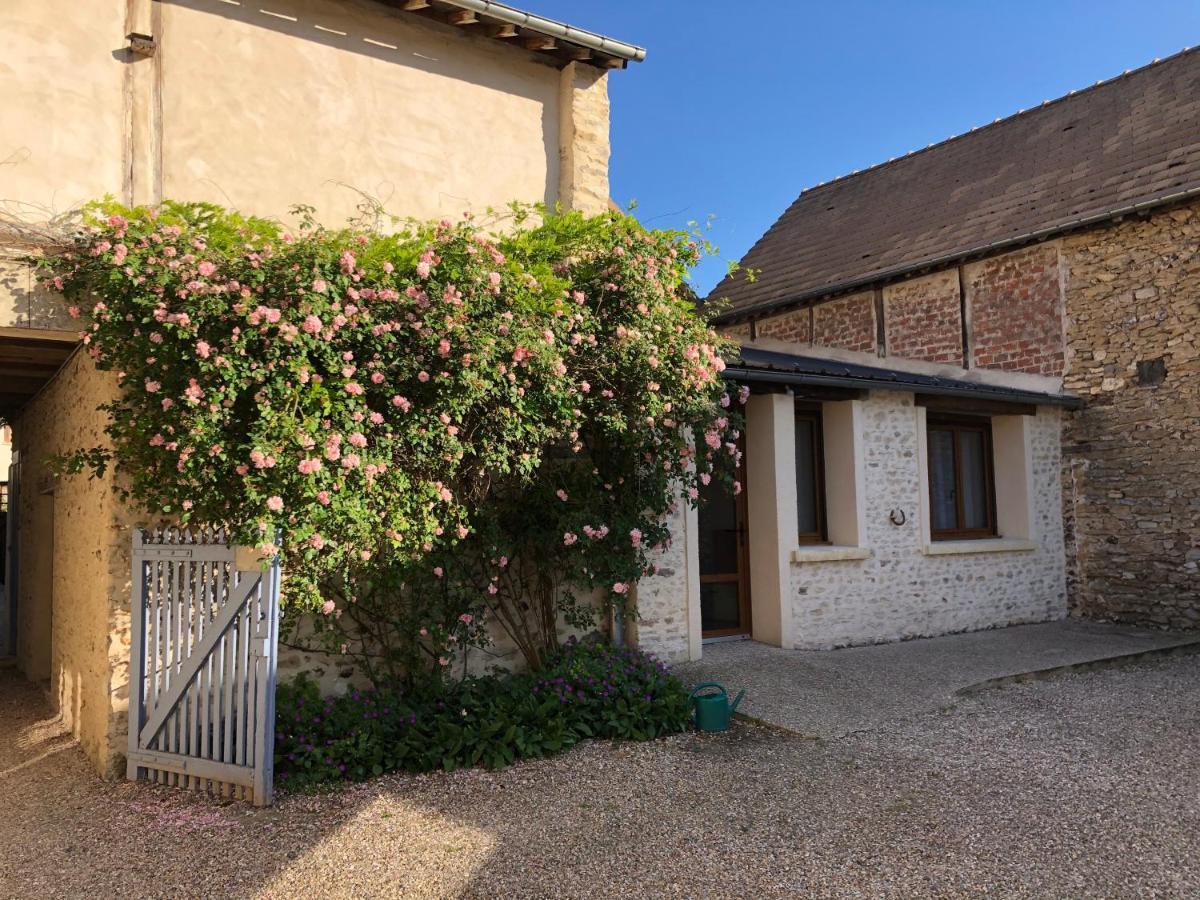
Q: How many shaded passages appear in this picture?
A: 1